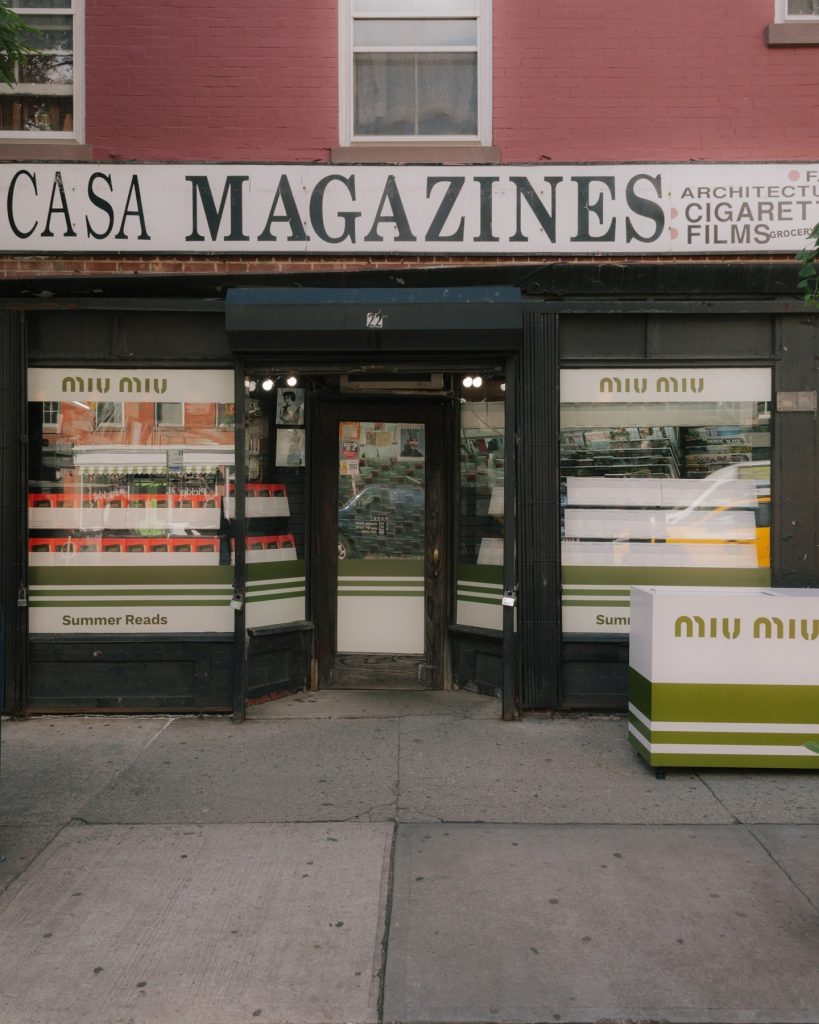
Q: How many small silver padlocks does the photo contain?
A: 3